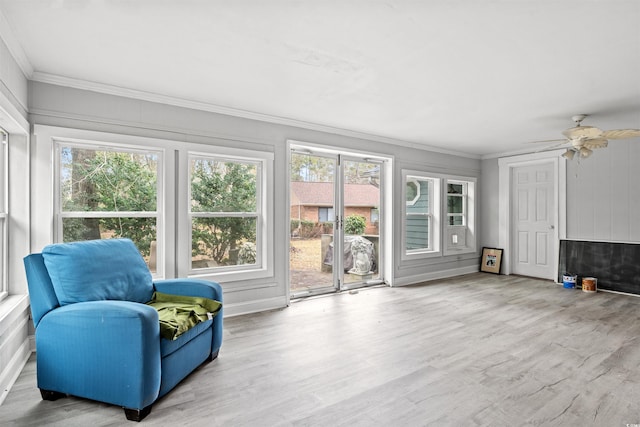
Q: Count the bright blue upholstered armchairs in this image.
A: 1